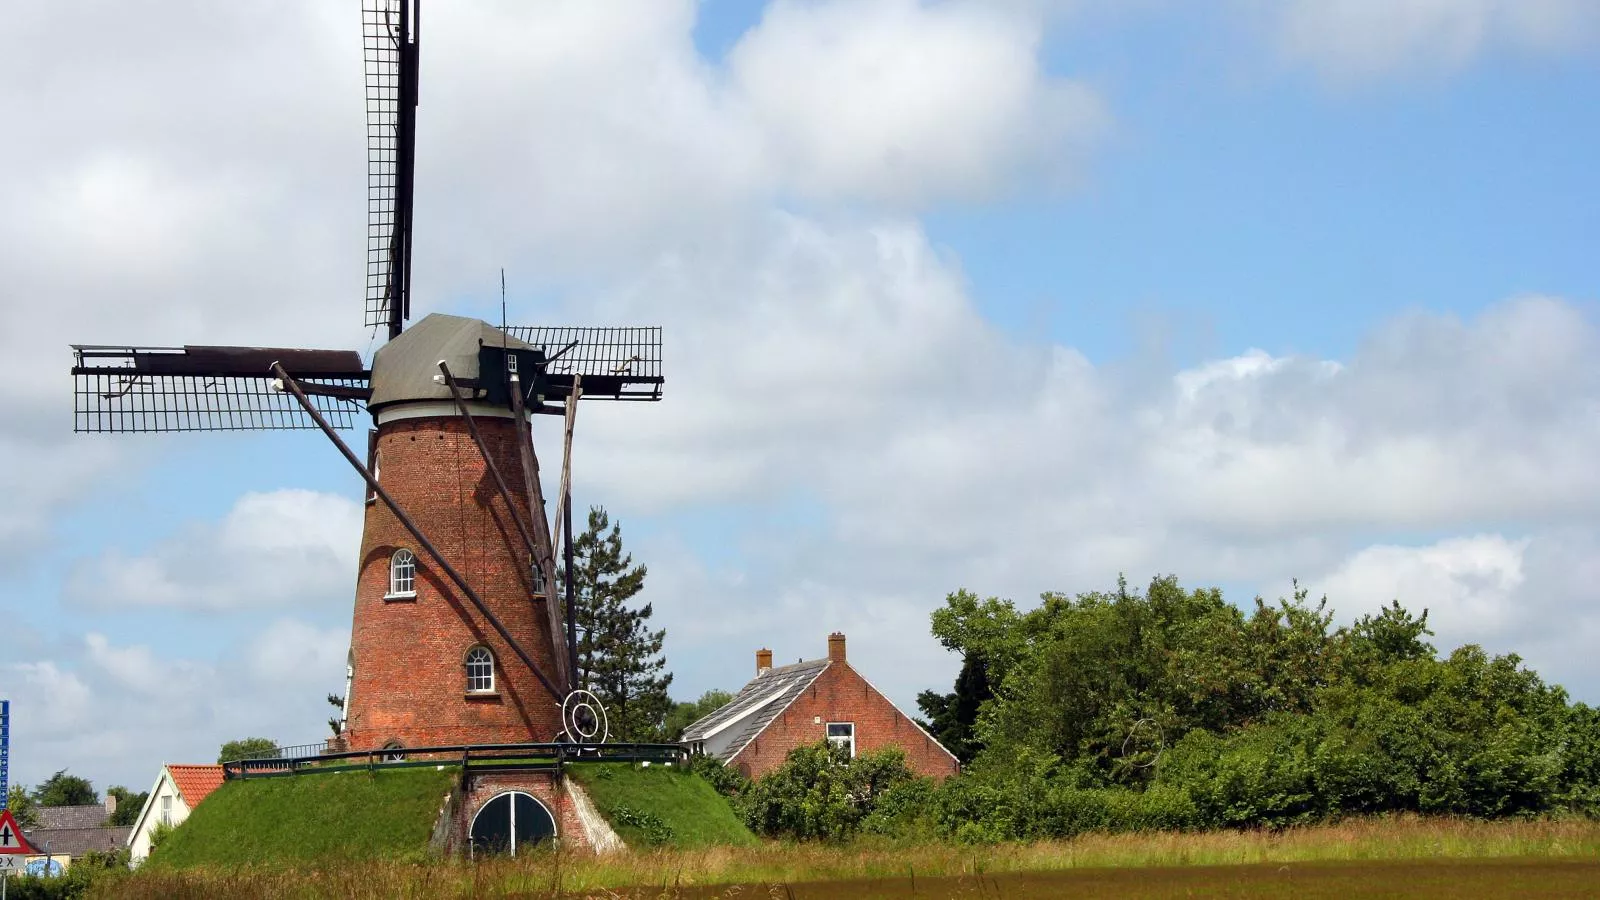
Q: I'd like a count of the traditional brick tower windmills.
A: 1